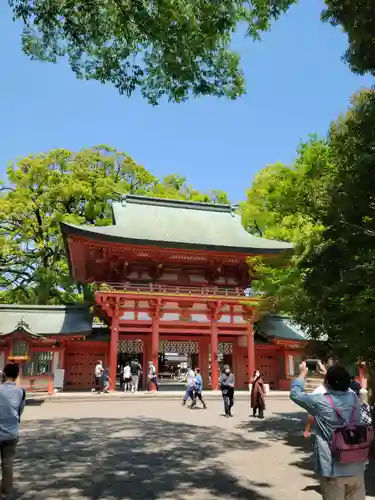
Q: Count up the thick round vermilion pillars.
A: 4